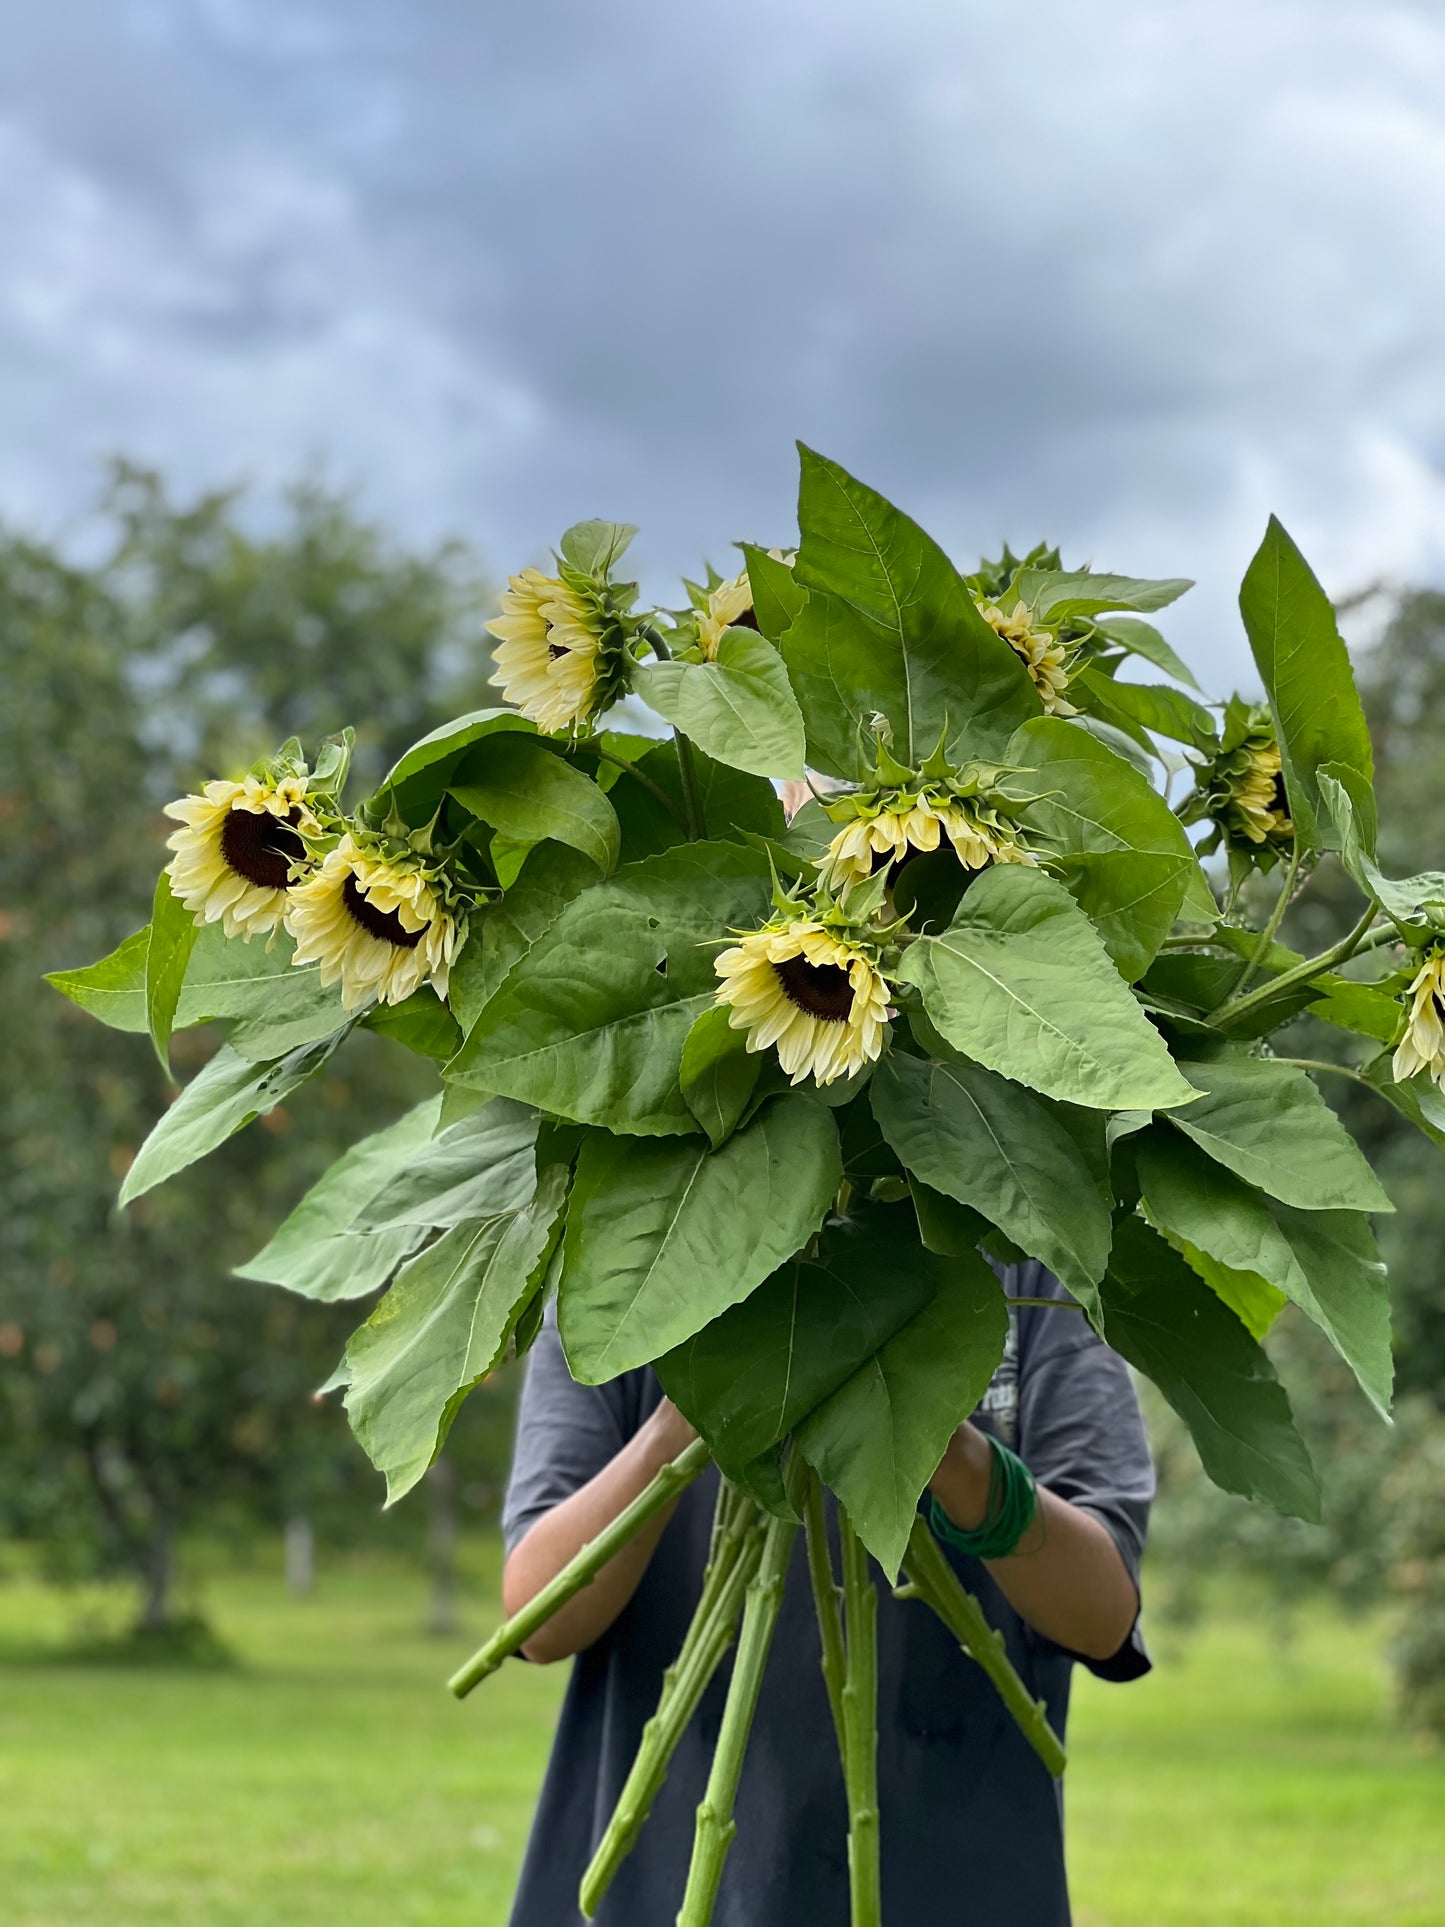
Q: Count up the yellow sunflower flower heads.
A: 9